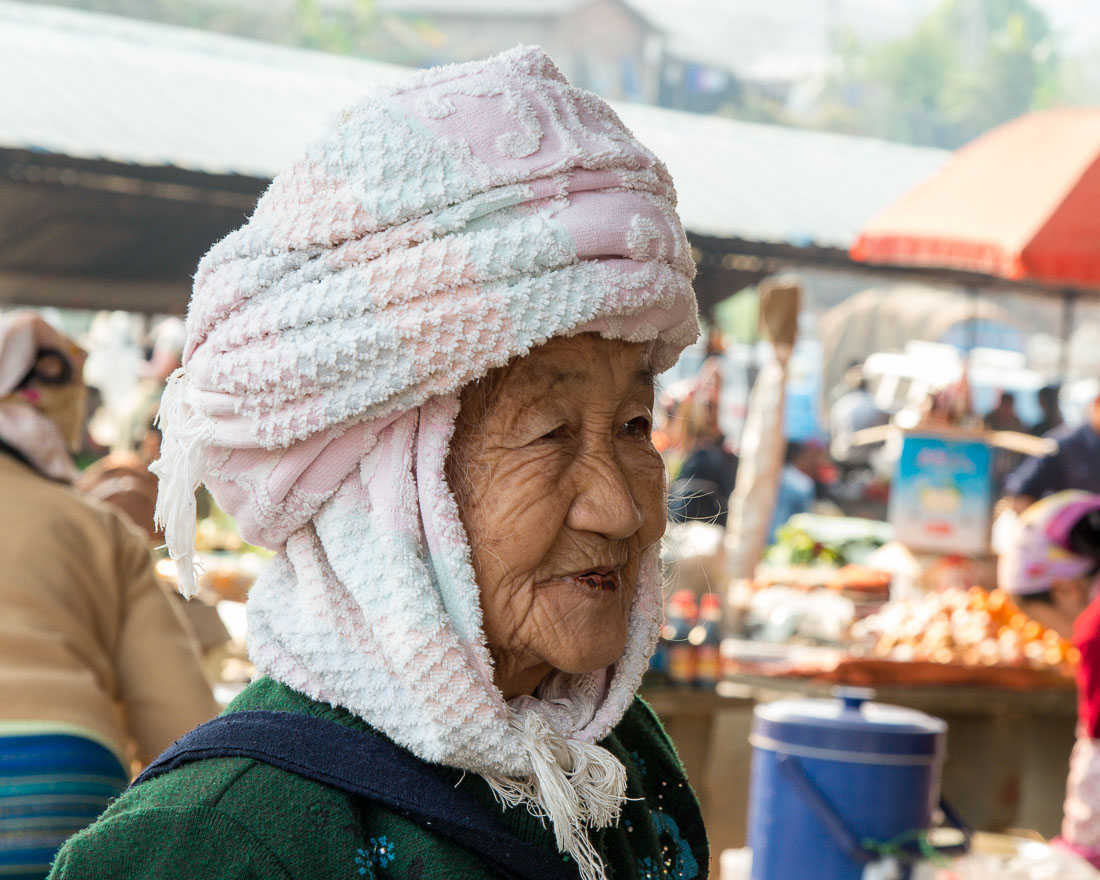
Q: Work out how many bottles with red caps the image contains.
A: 2